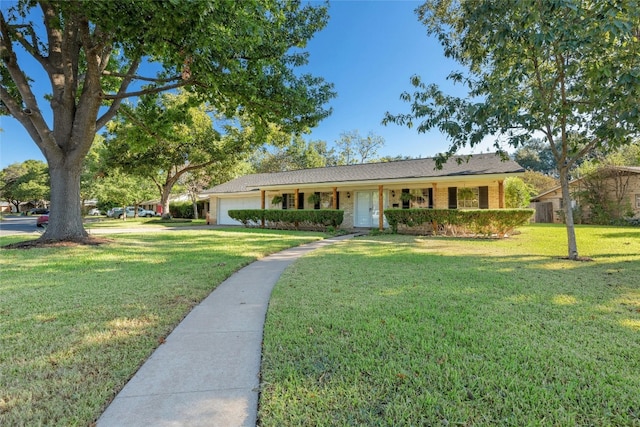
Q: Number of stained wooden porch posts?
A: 6